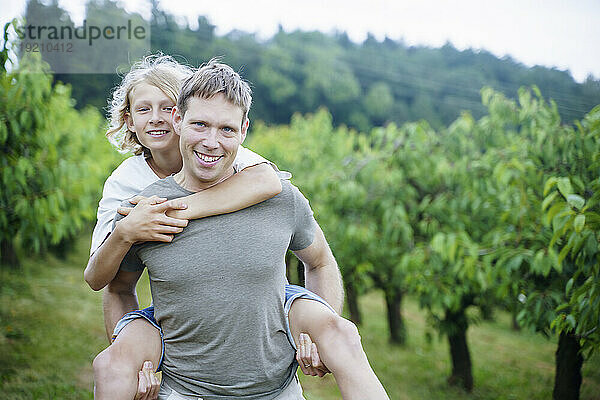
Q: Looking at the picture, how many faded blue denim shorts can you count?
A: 1